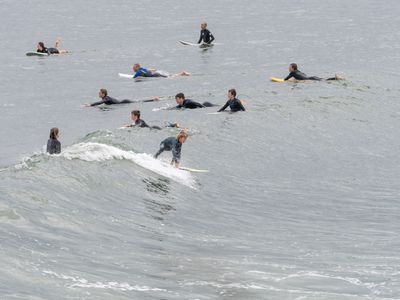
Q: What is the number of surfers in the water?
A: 10